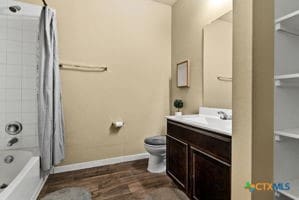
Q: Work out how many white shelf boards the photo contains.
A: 4